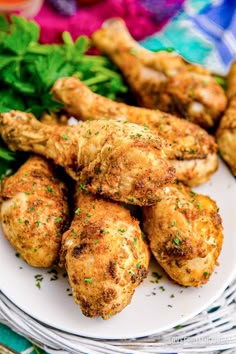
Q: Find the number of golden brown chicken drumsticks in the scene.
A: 7